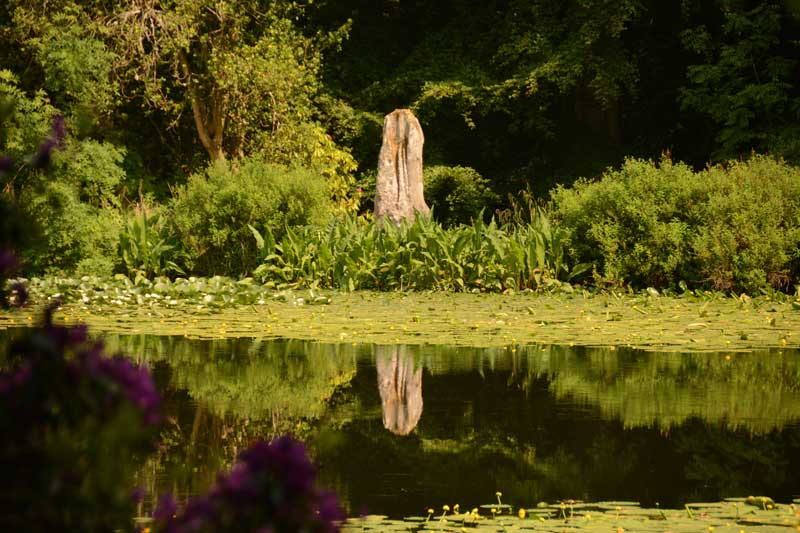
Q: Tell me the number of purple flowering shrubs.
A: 2